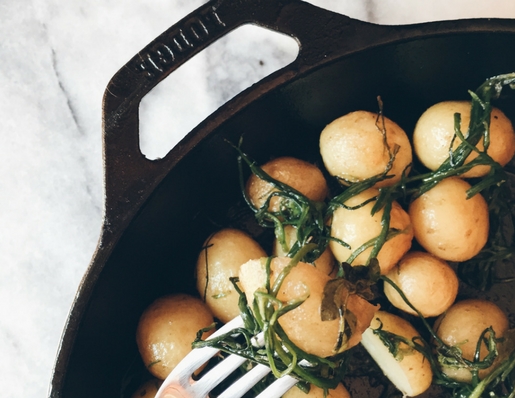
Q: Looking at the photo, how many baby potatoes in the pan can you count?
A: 14